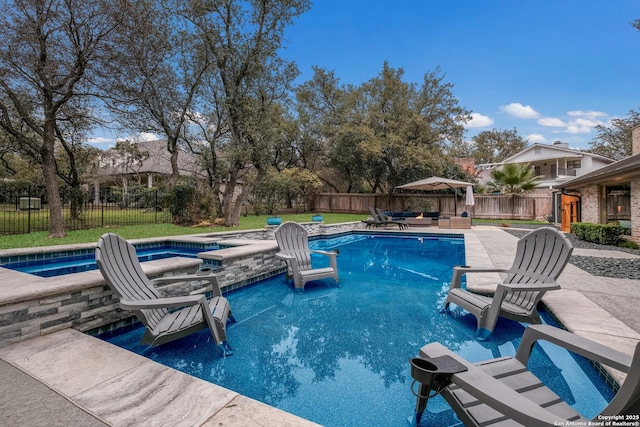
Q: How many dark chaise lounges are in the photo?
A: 2